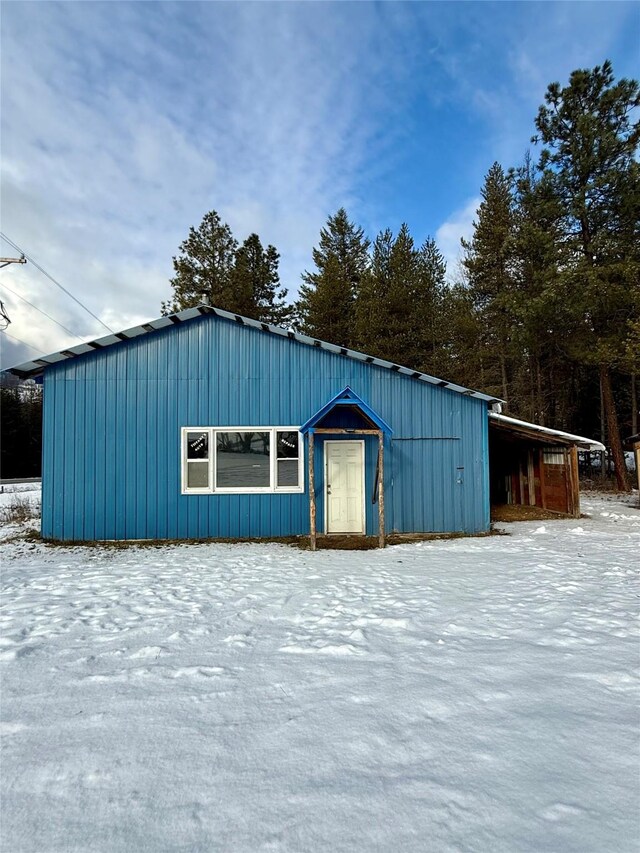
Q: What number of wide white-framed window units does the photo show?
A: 1